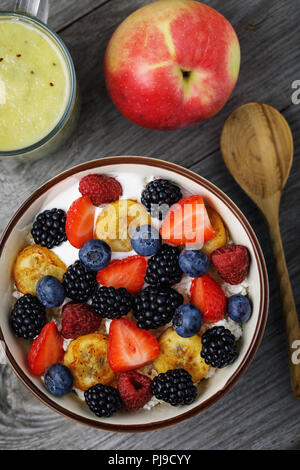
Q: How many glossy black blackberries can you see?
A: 10